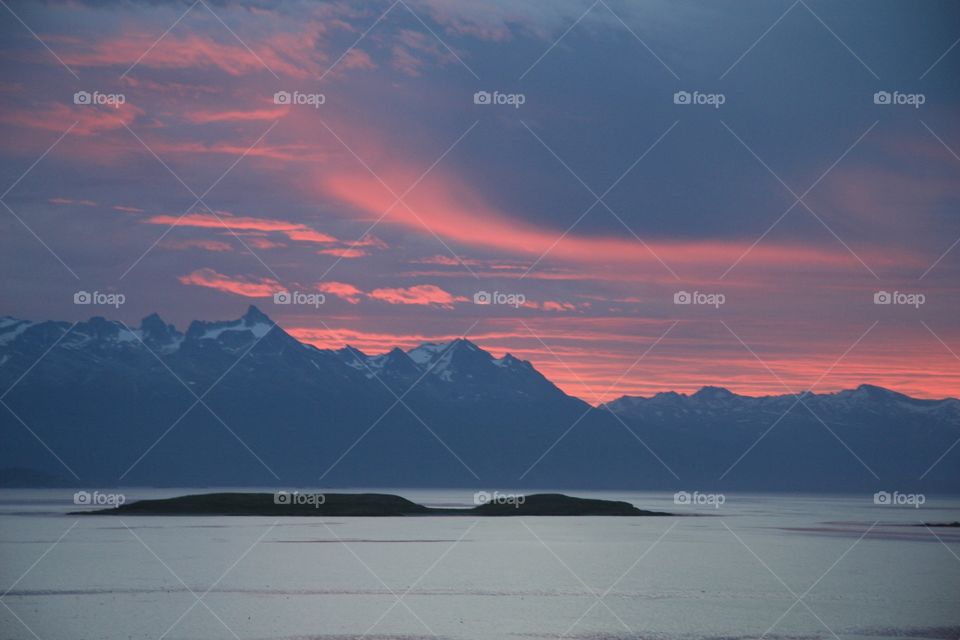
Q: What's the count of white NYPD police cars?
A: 0